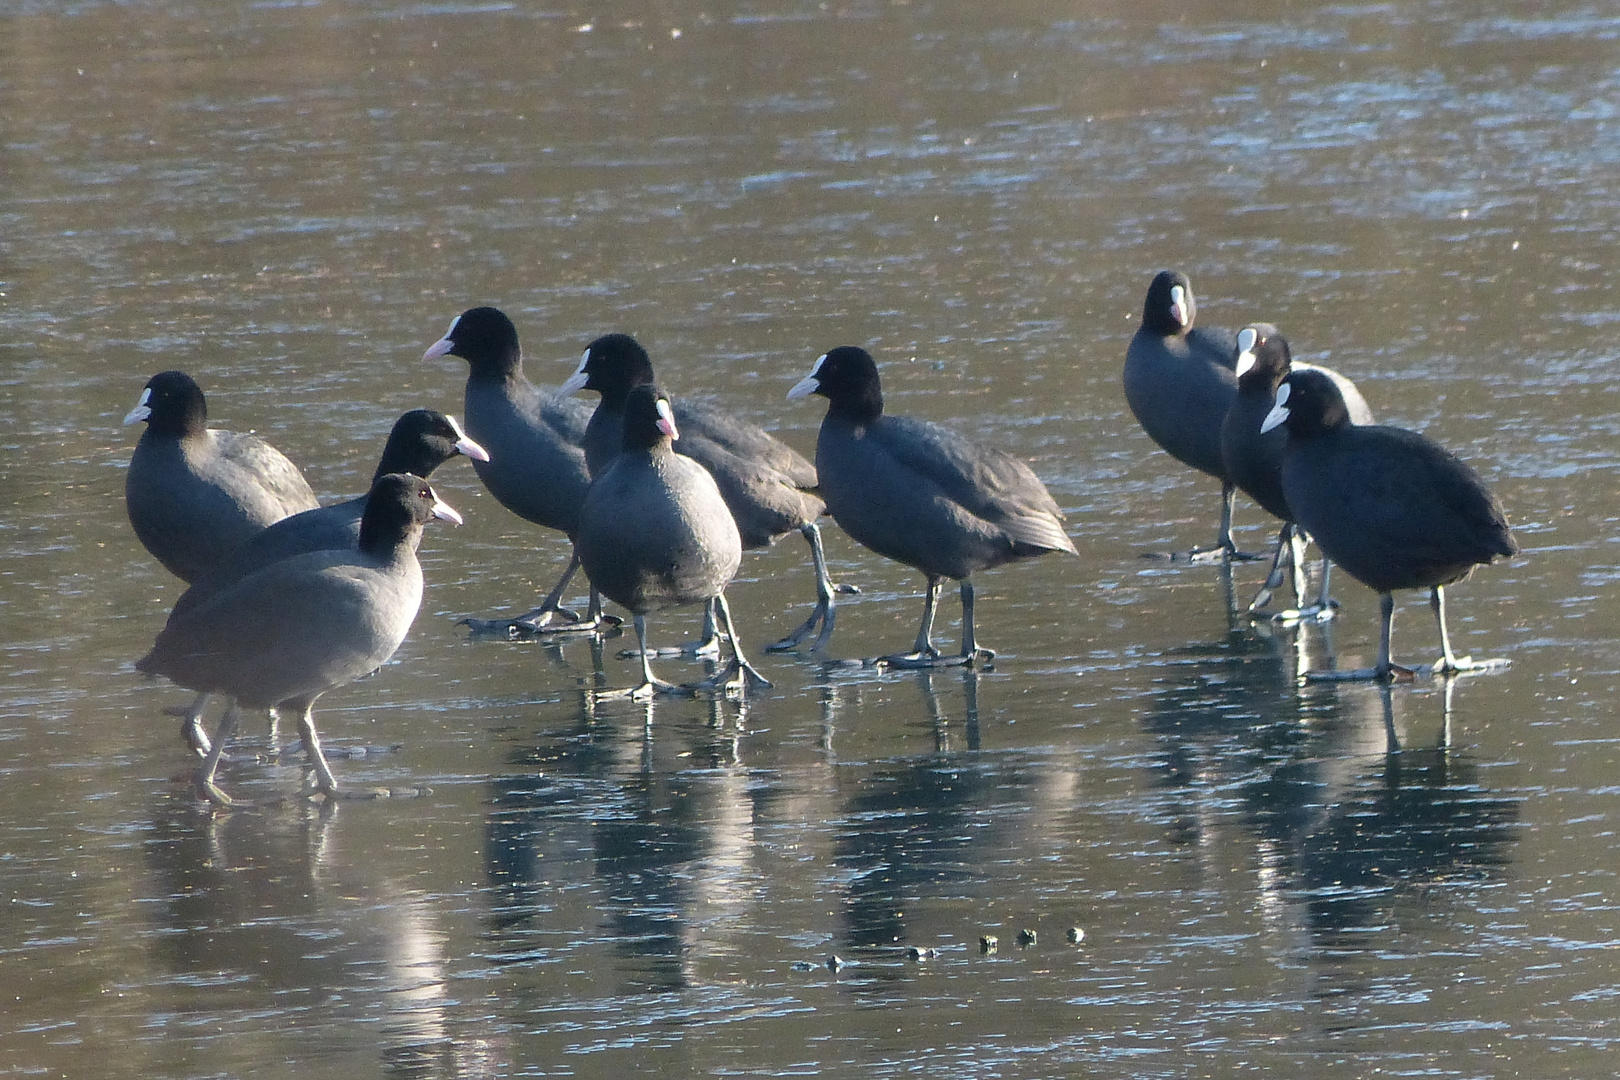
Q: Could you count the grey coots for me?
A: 10